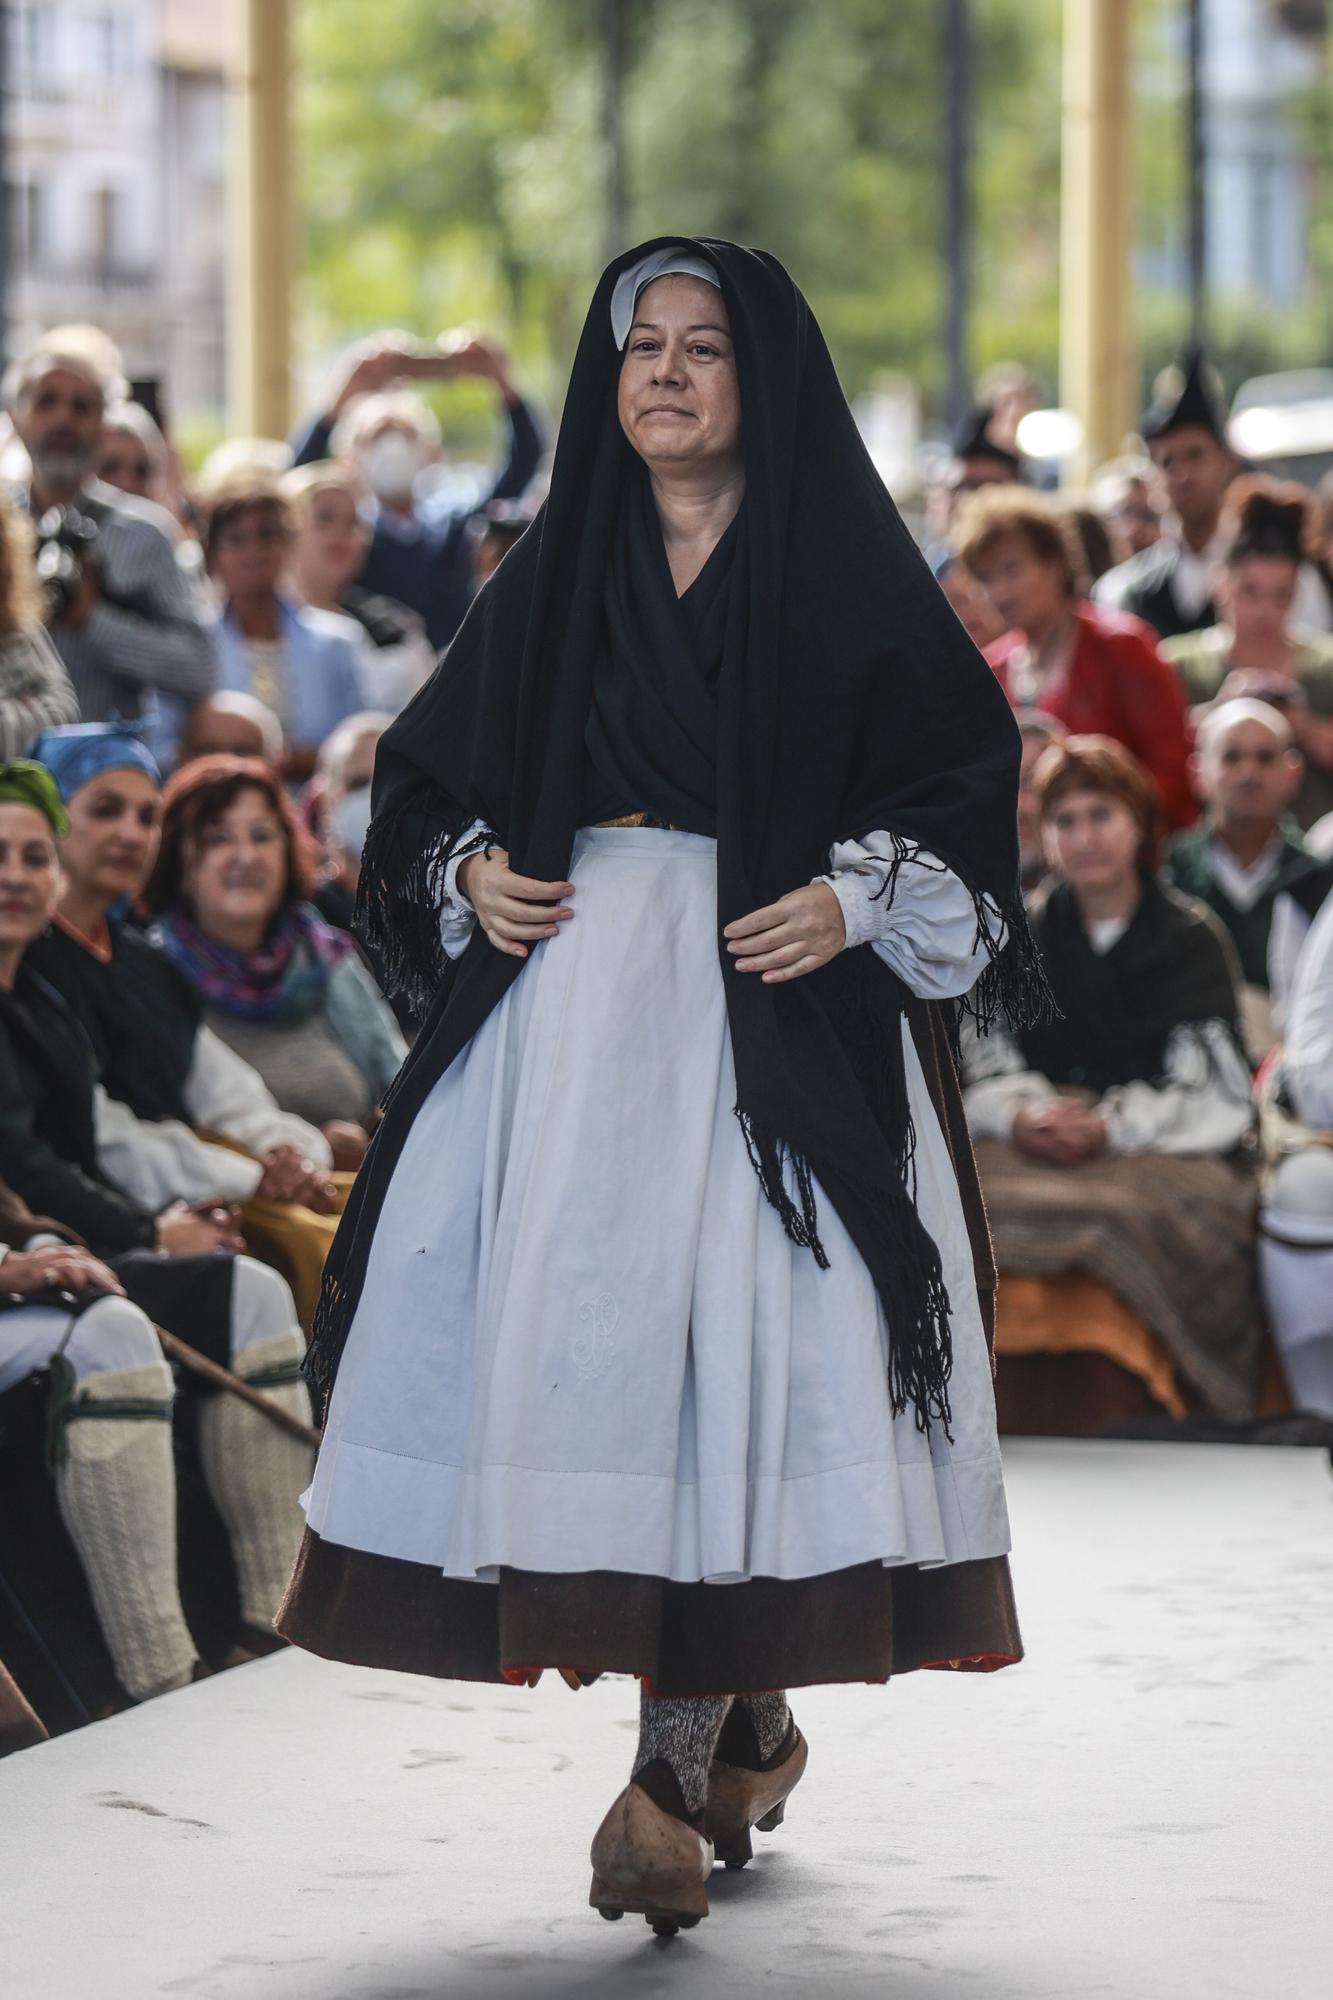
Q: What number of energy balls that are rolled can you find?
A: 0